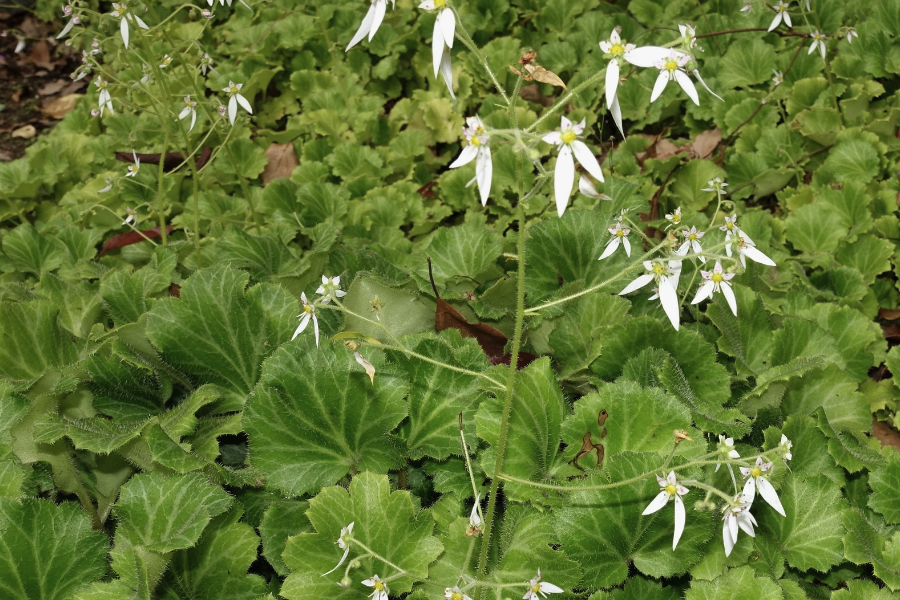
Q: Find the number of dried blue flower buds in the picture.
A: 0